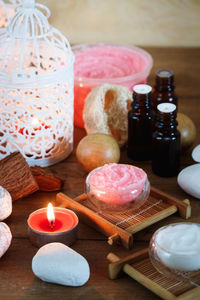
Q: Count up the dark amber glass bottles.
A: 3